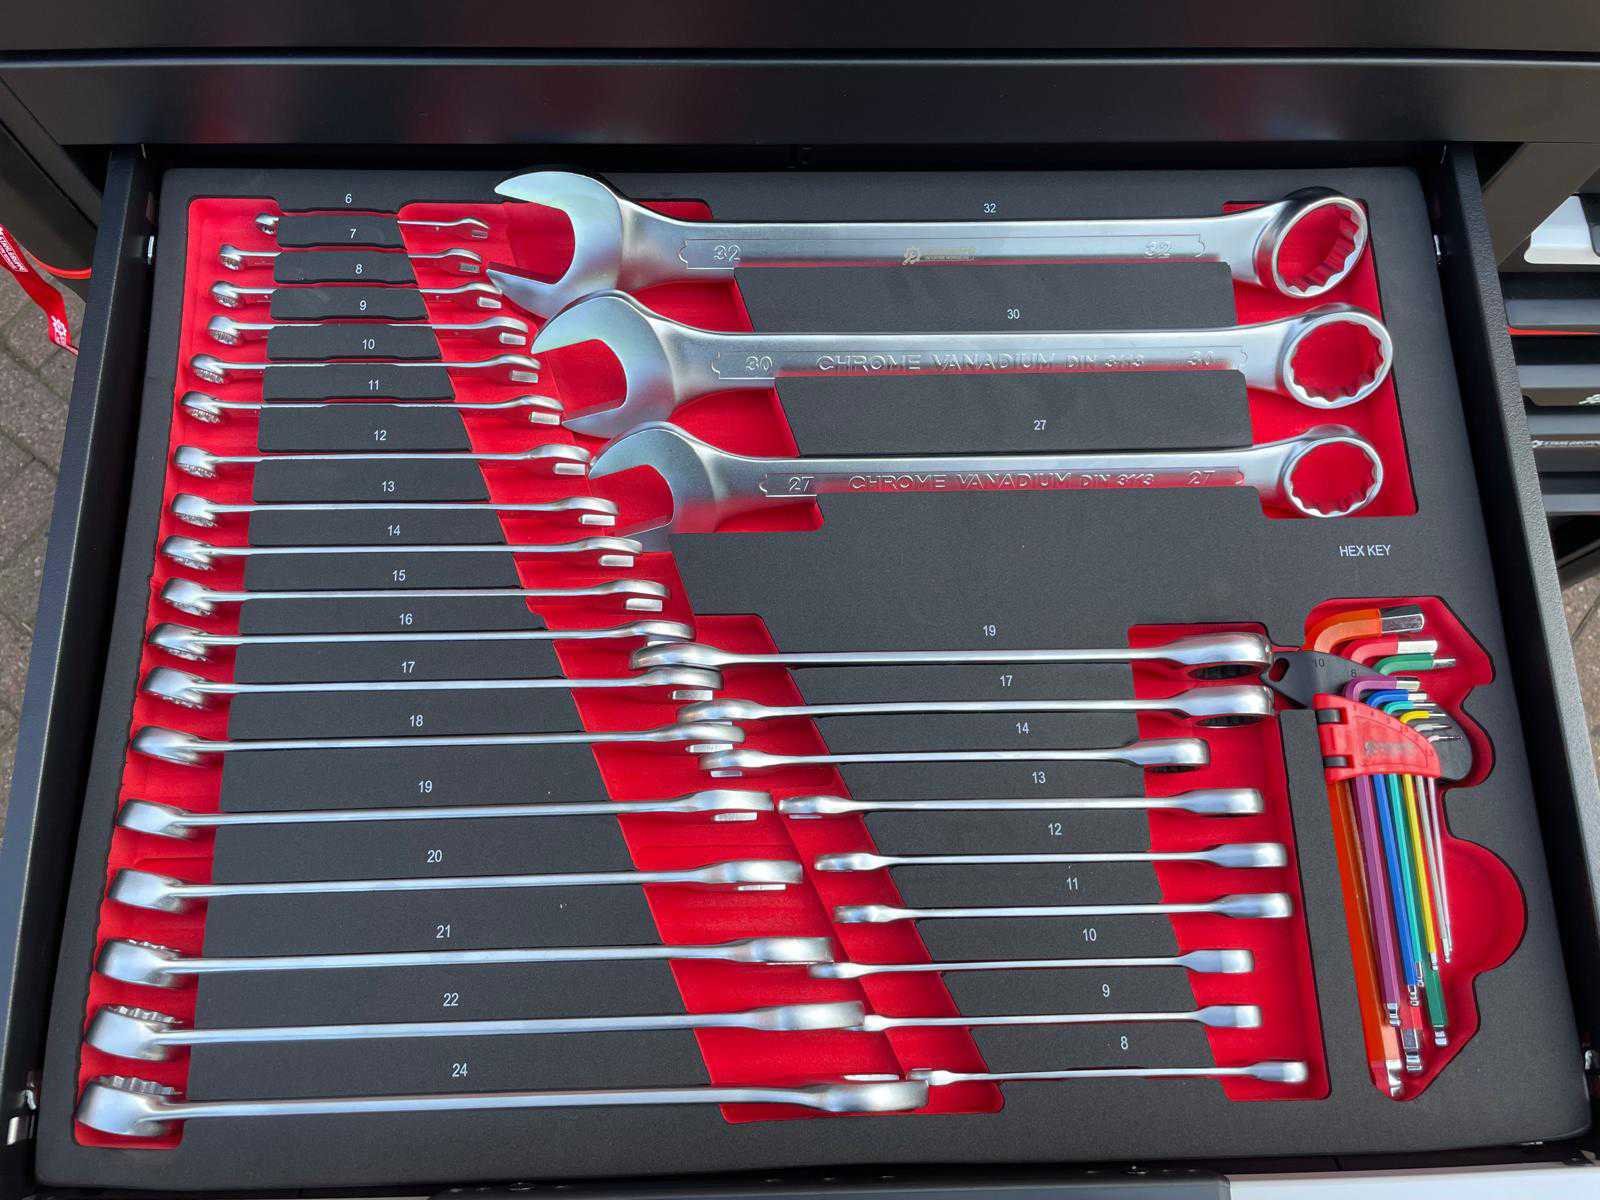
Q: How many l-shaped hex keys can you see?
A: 9